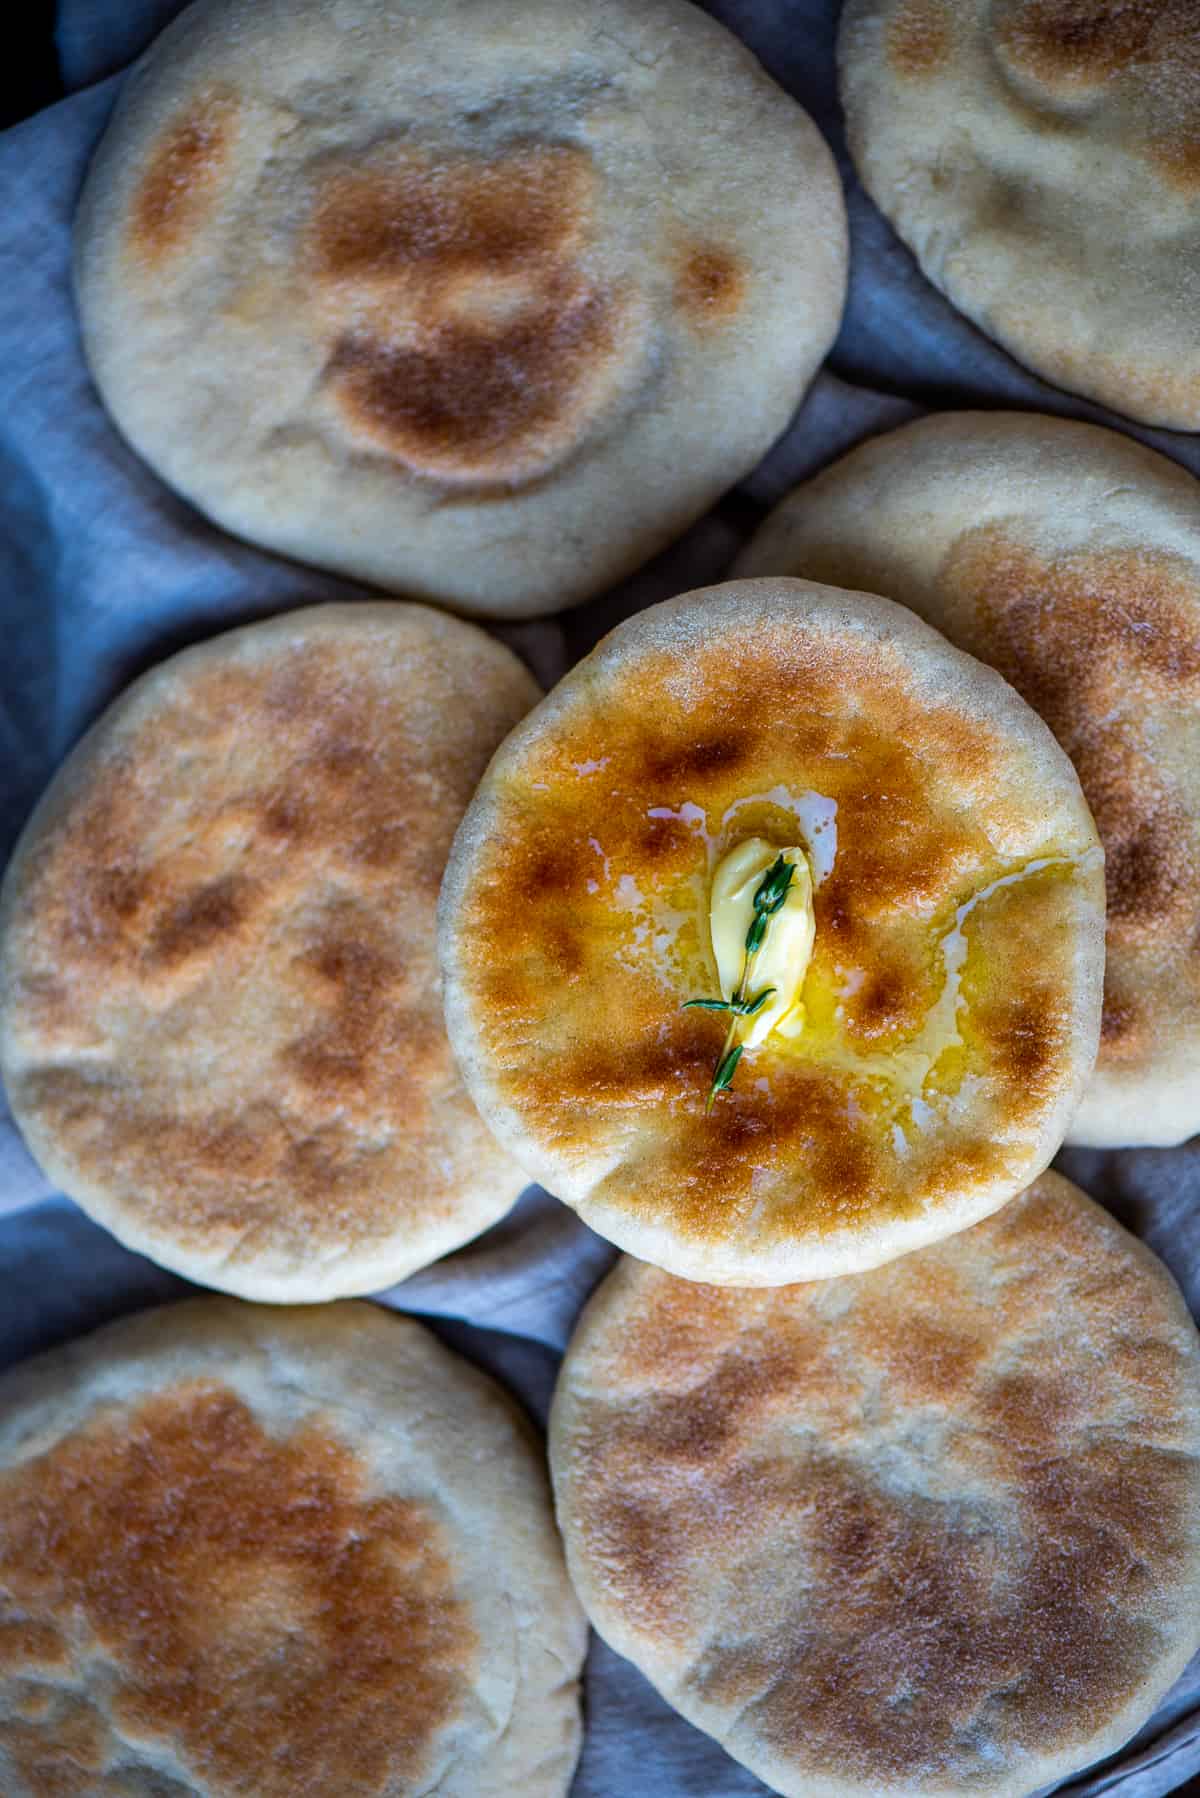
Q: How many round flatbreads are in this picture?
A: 7